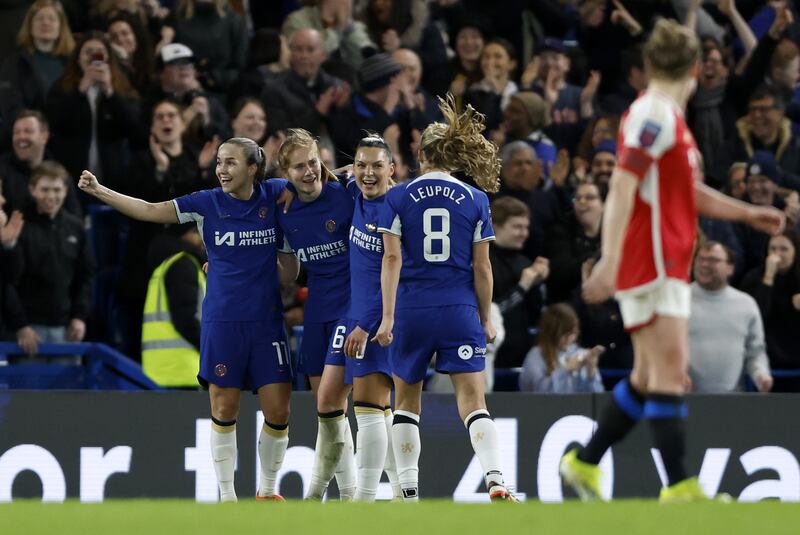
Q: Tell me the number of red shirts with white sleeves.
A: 1